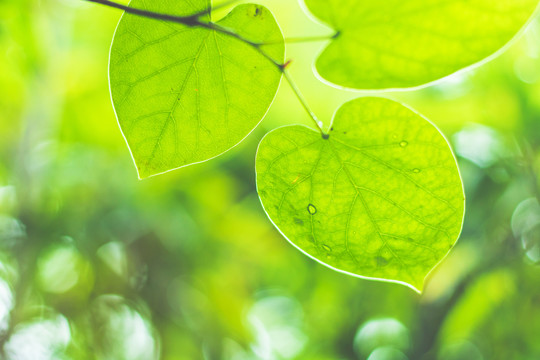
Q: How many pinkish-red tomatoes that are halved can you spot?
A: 0